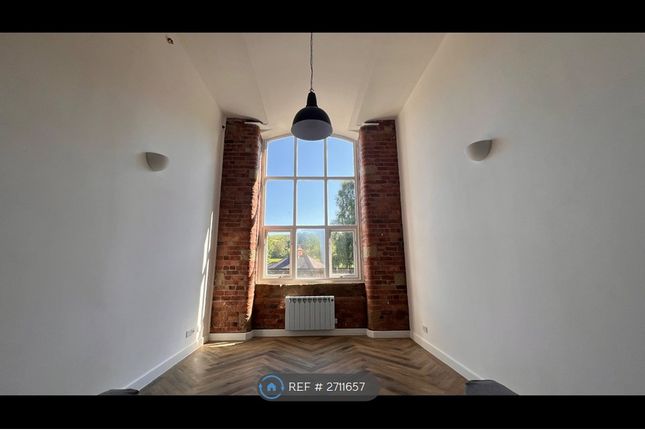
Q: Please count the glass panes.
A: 9